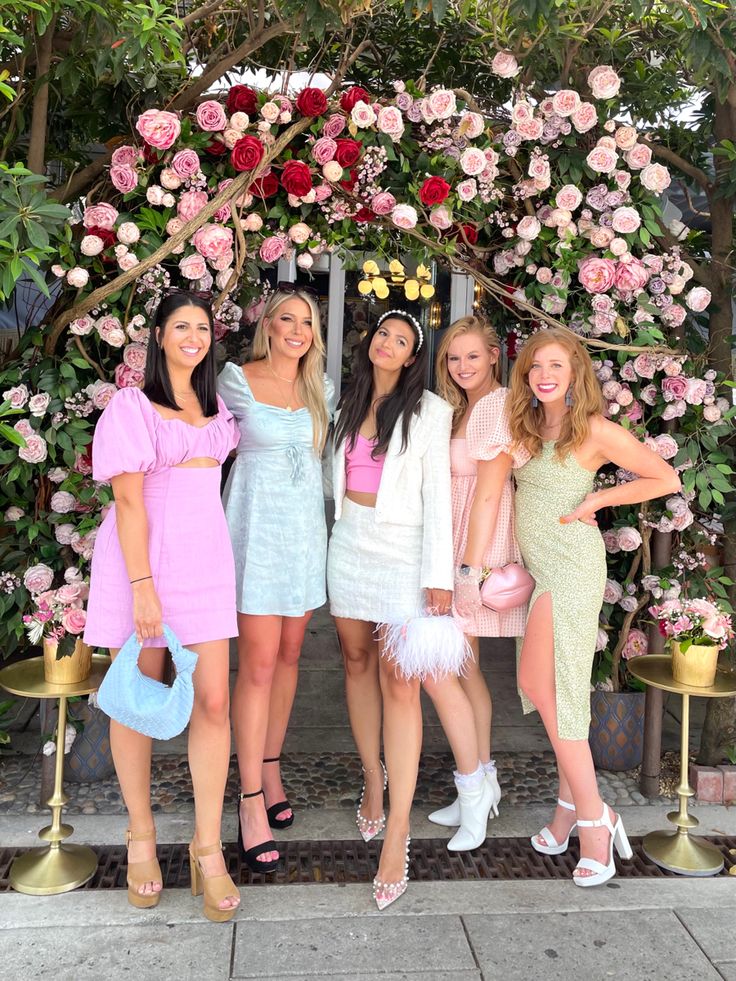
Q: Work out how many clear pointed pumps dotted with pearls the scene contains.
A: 2